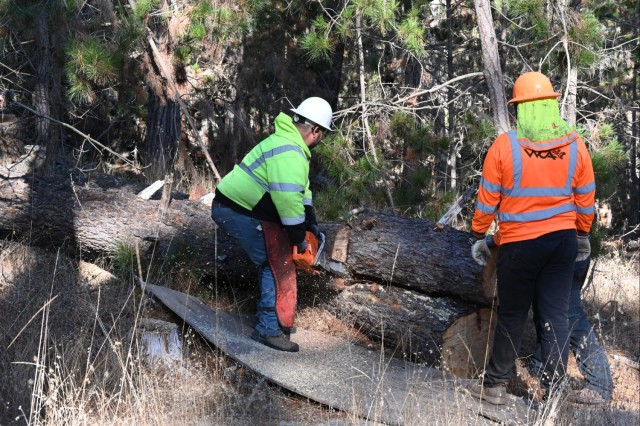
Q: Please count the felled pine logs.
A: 2